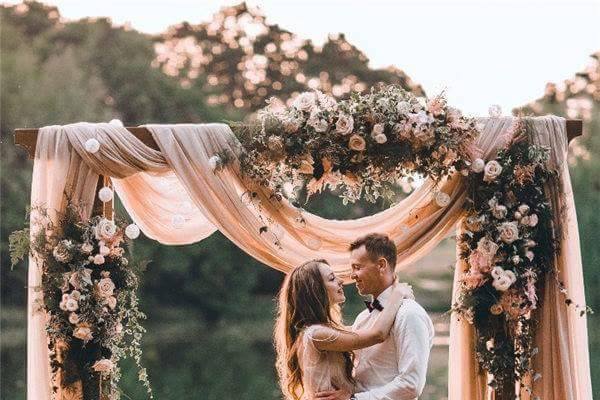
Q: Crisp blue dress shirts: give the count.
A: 0